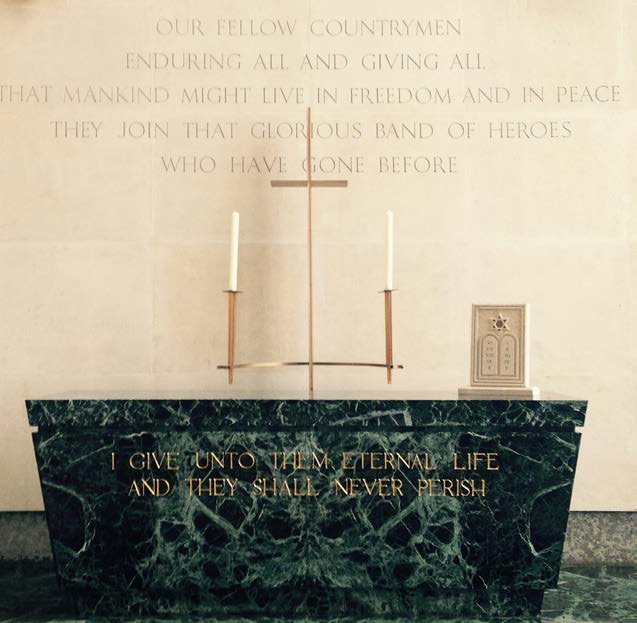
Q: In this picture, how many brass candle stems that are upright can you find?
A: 2